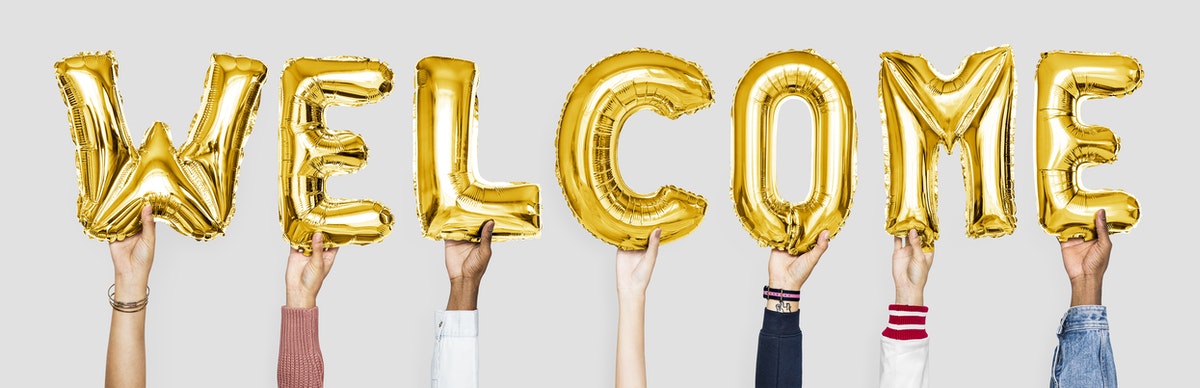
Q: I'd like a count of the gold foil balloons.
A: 7